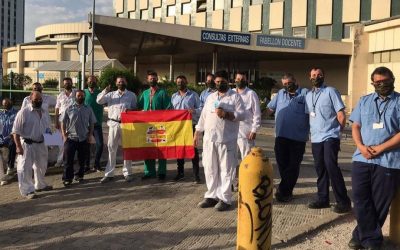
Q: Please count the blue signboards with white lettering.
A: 2